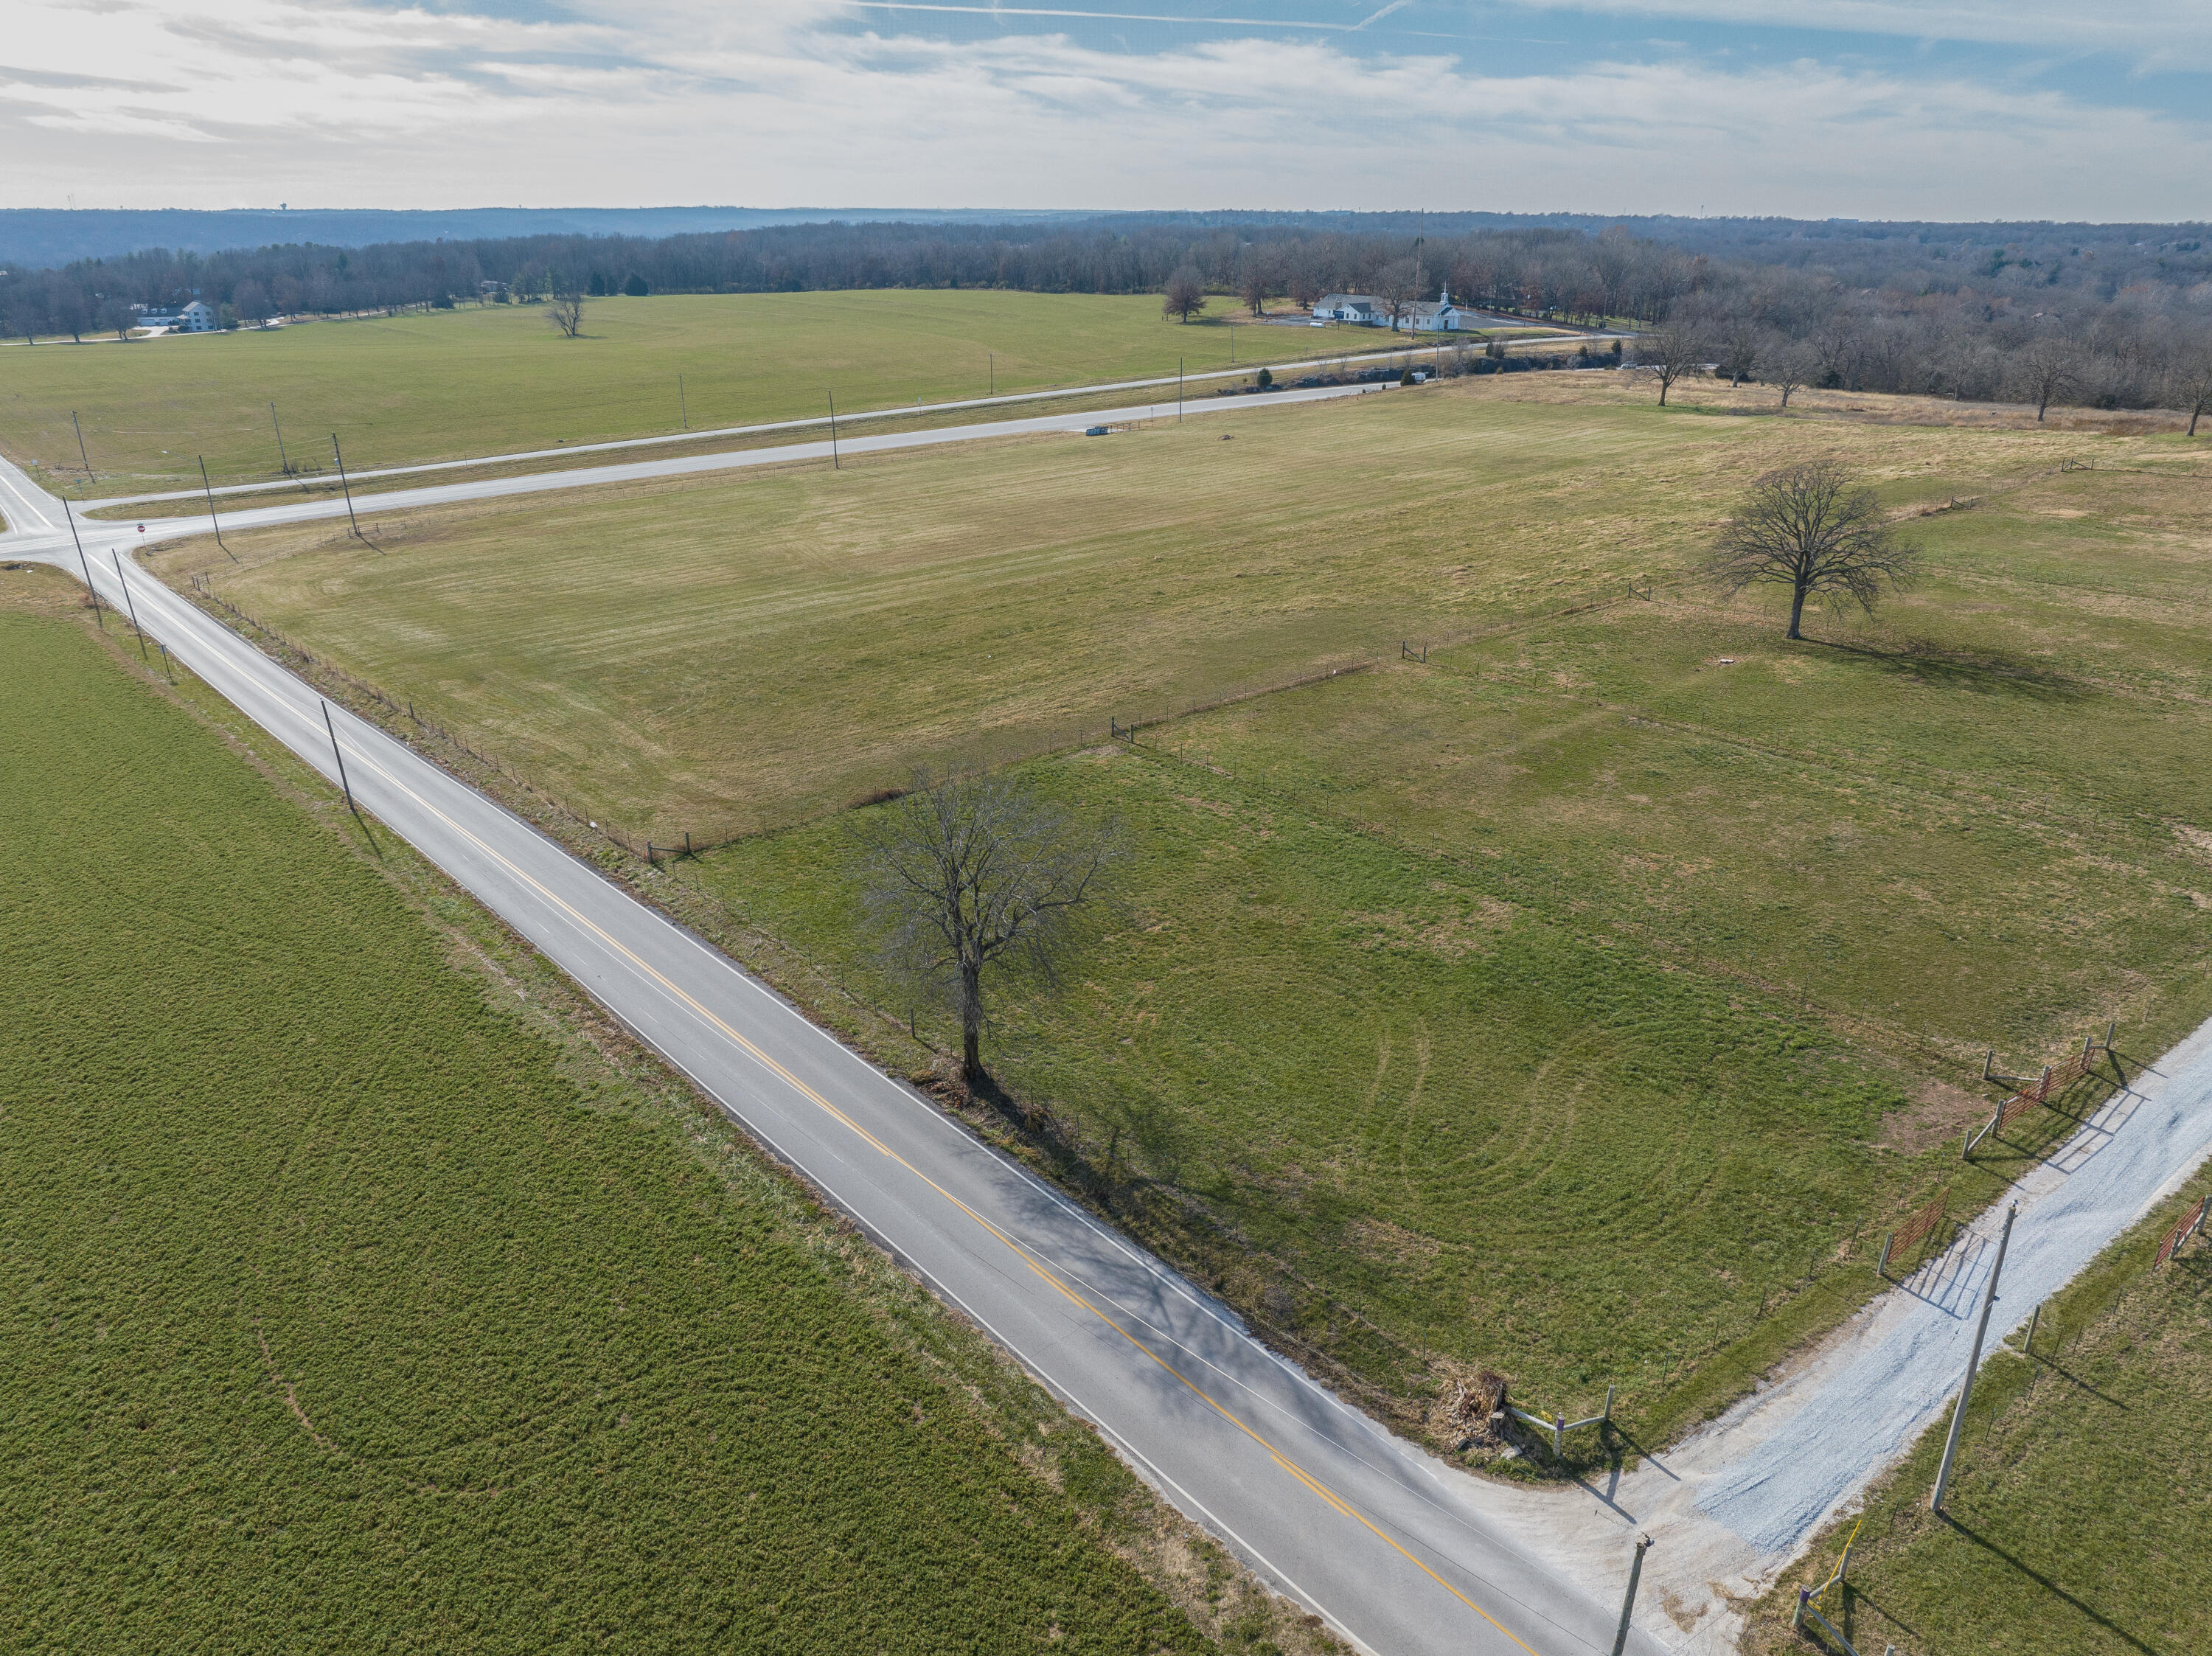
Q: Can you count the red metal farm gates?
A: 4